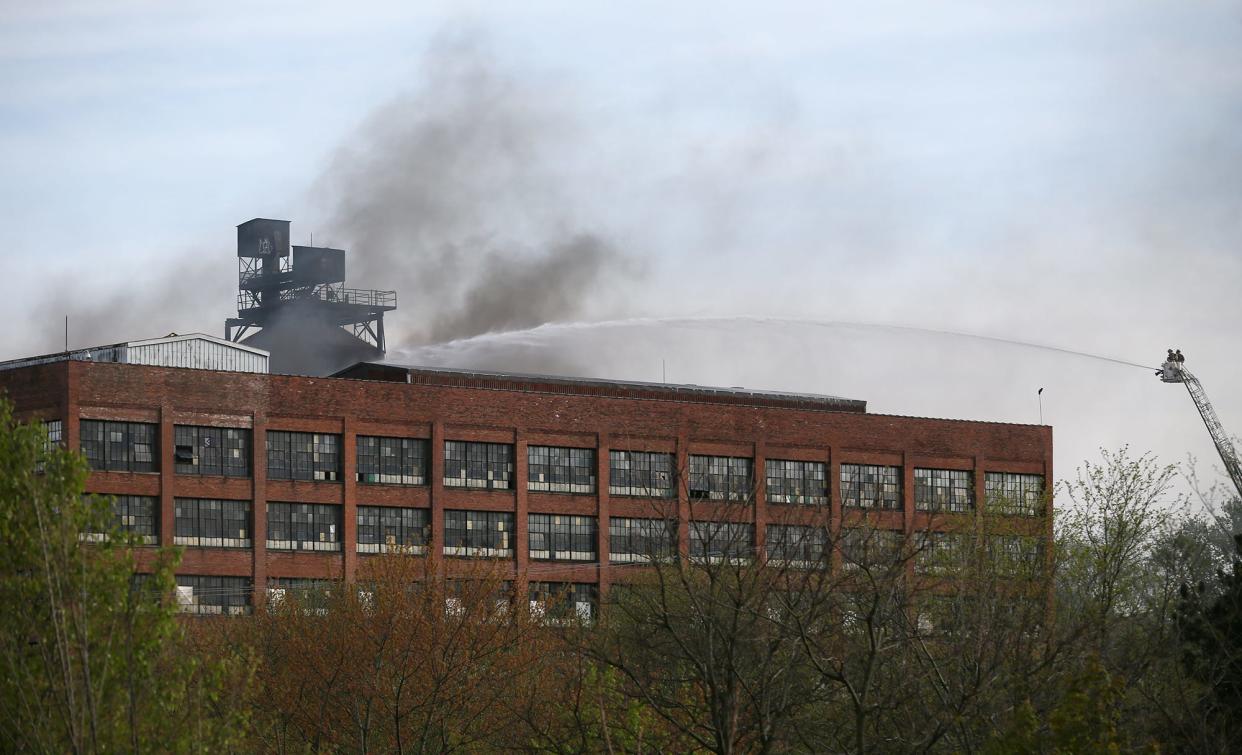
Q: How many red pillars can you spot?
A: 13